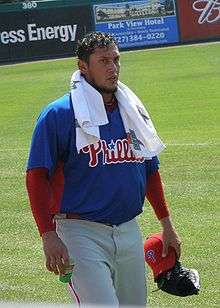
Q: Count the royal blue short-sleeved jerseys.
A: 1